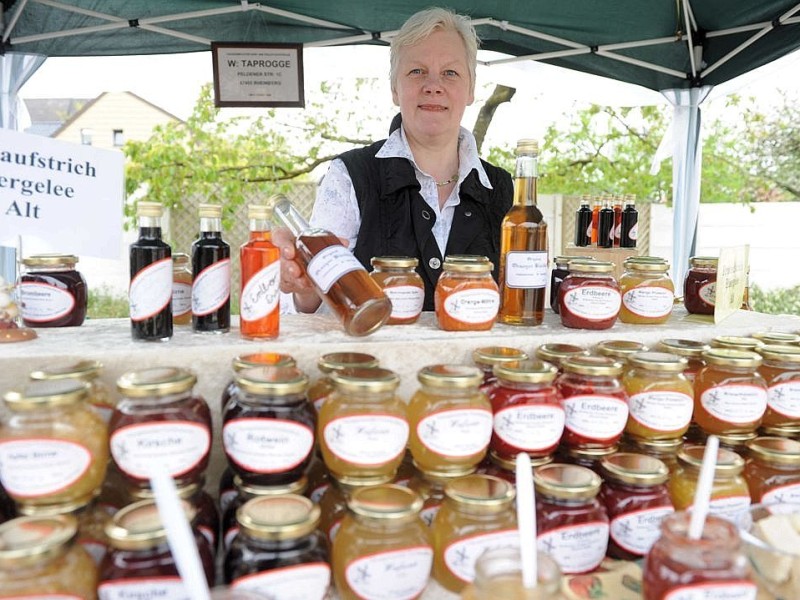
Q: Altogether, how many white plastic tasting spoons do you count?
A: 3